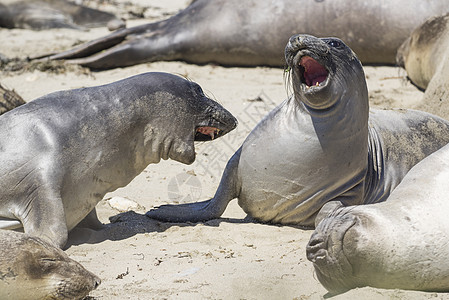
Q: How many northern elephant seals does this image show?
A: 7